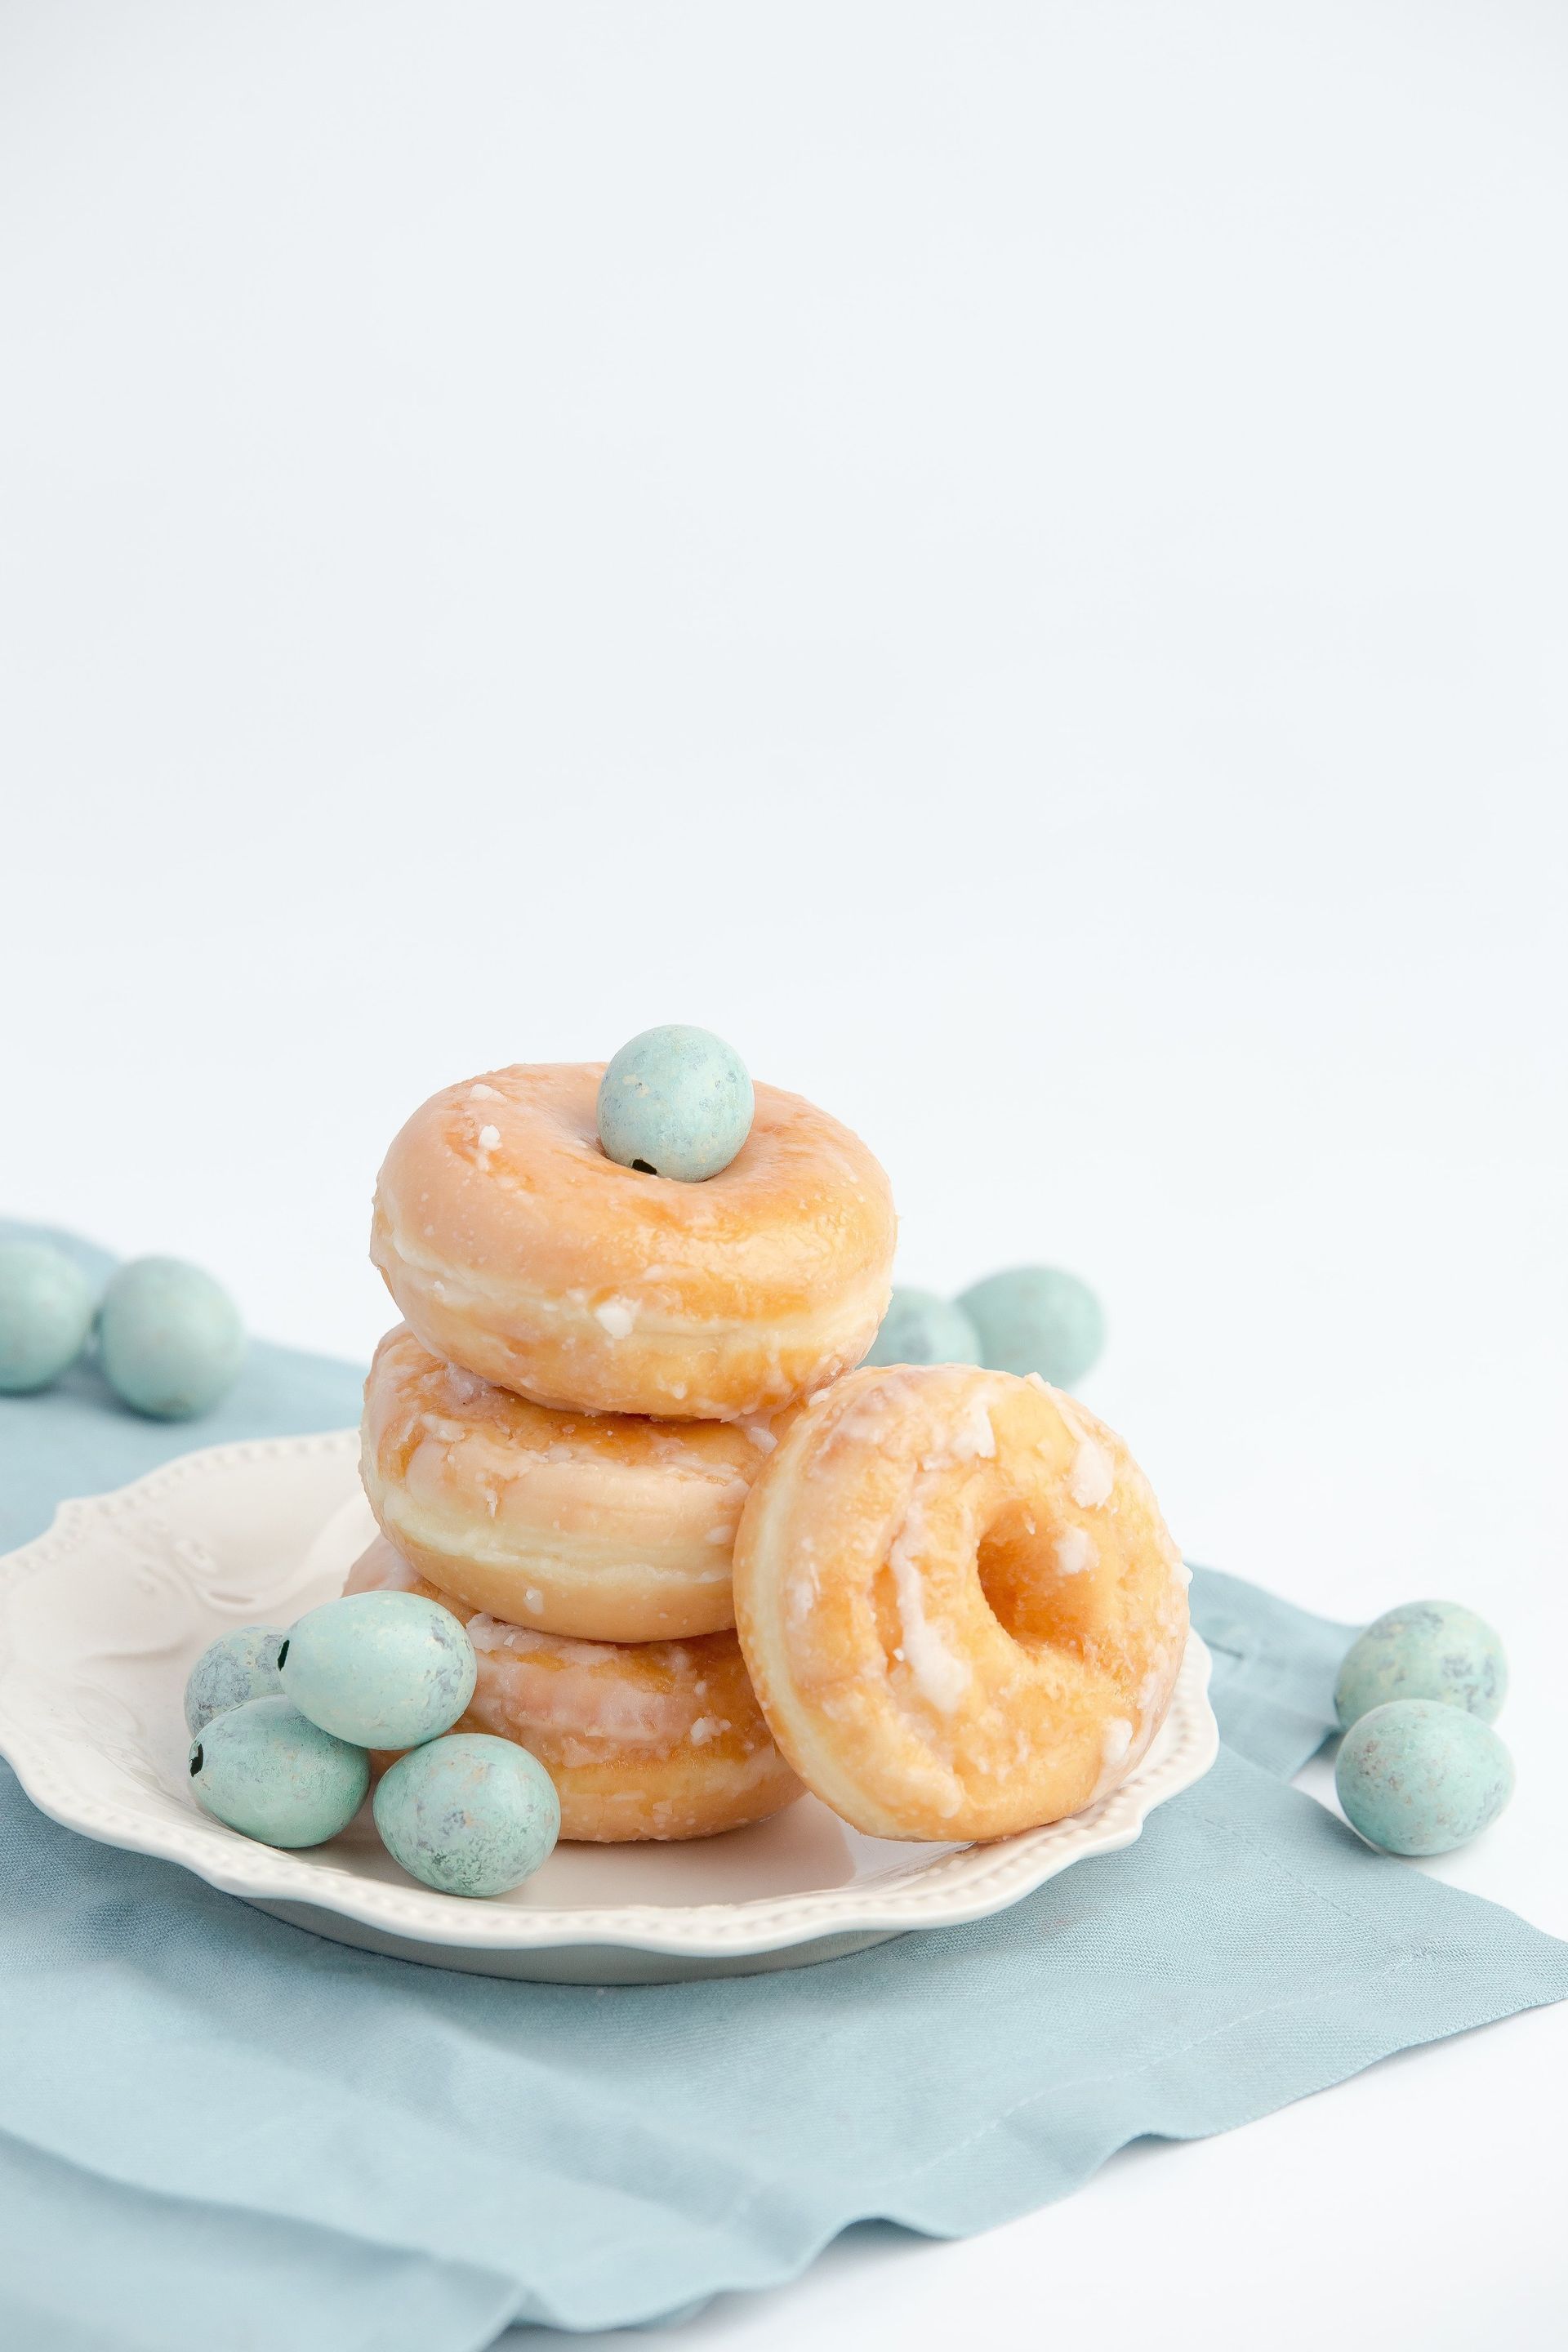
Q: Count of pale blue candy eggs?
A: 11